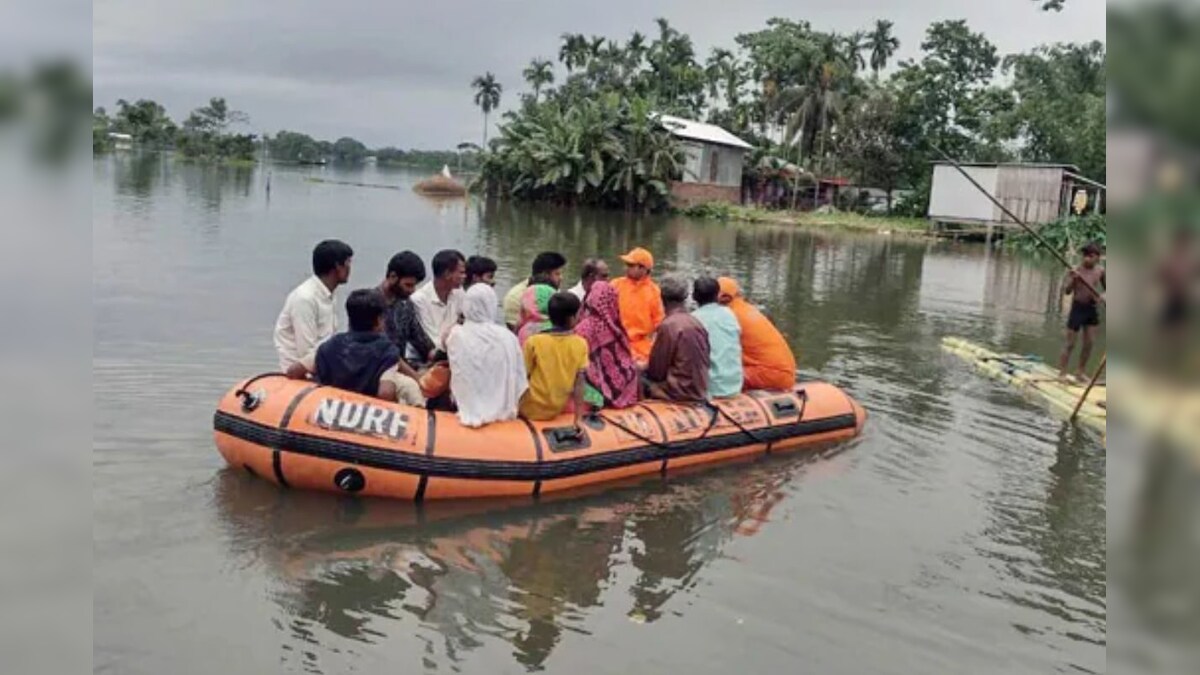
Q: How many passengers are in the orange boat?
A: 15